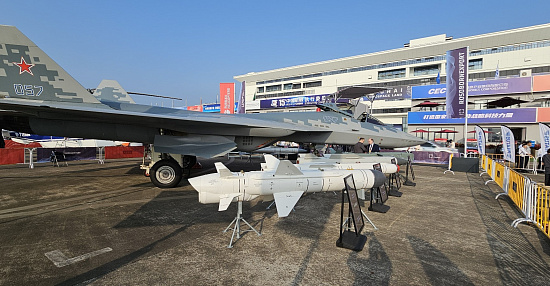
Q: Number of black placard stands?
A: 4